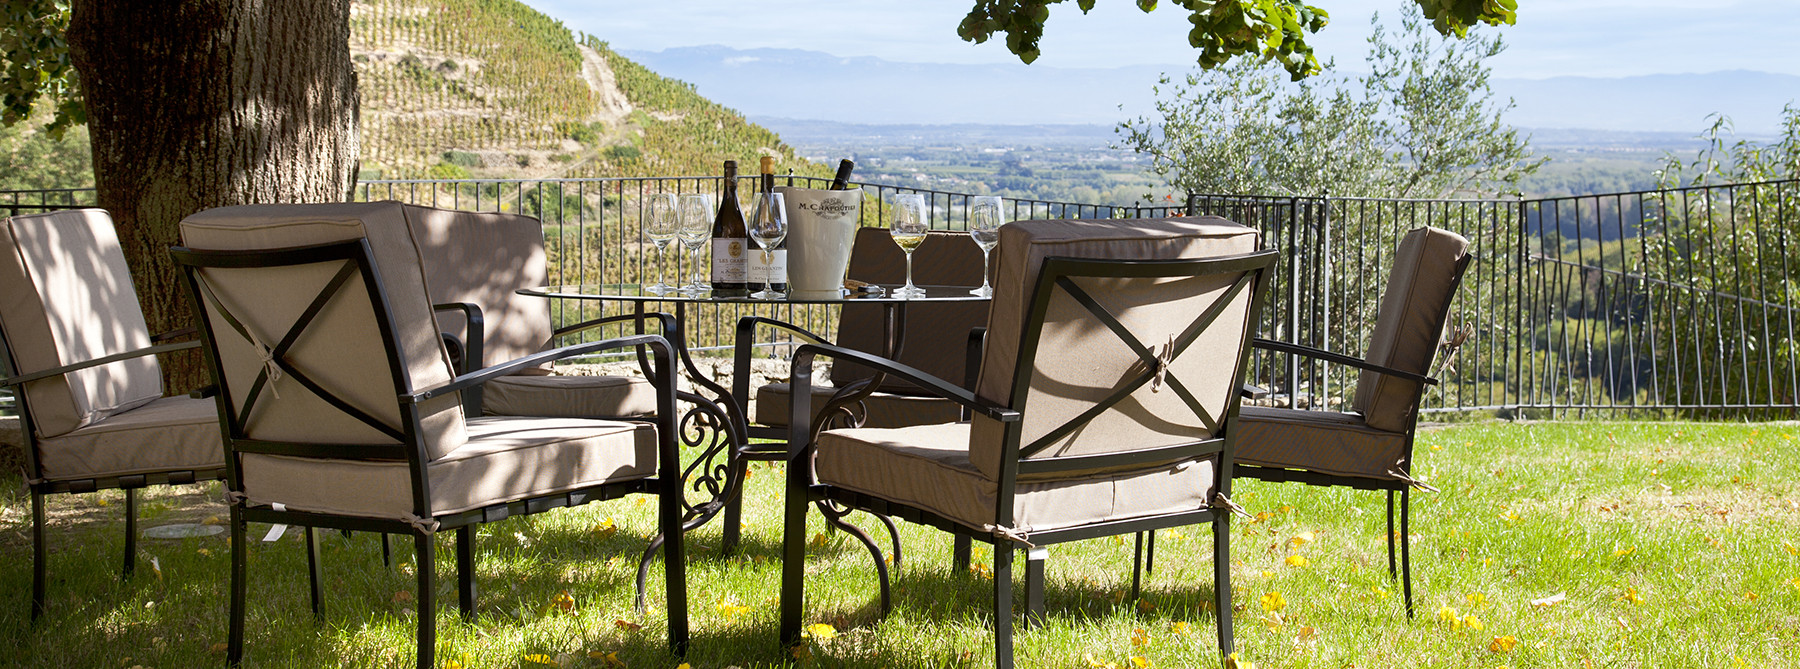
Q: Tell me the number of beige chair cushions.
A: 12